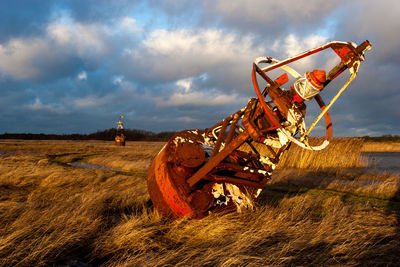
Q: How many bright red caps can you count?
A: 1